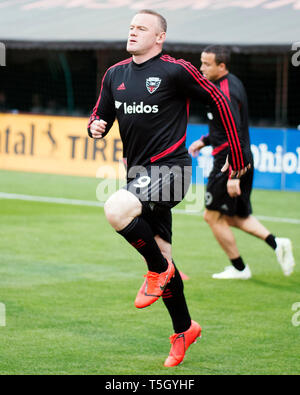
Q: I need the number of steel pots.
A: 0